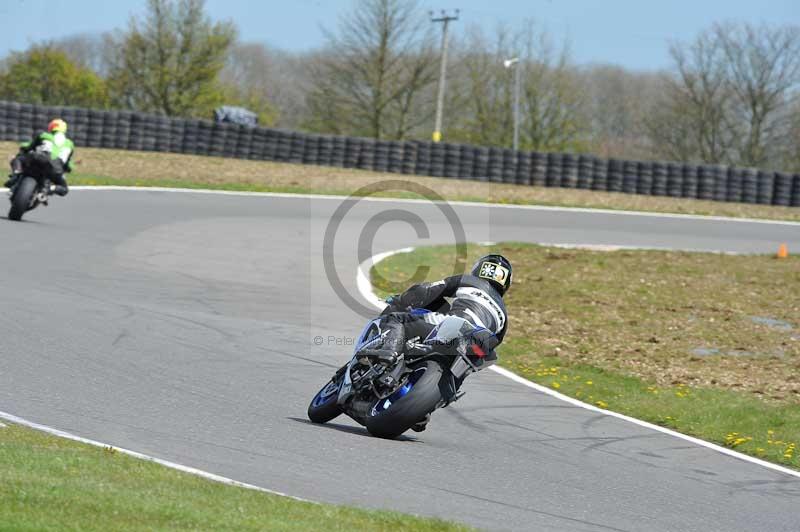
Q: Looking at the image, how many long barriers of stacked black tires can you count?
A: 1